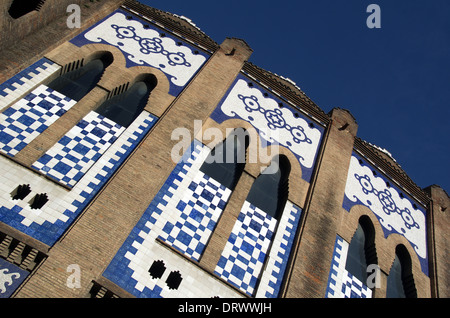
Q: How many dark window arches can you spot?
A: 6